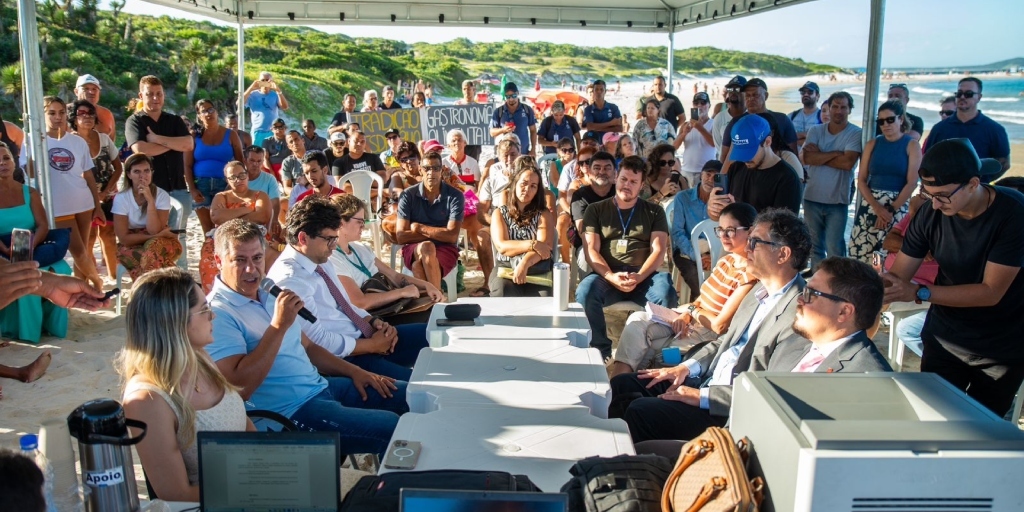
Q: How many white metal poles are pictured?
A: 4